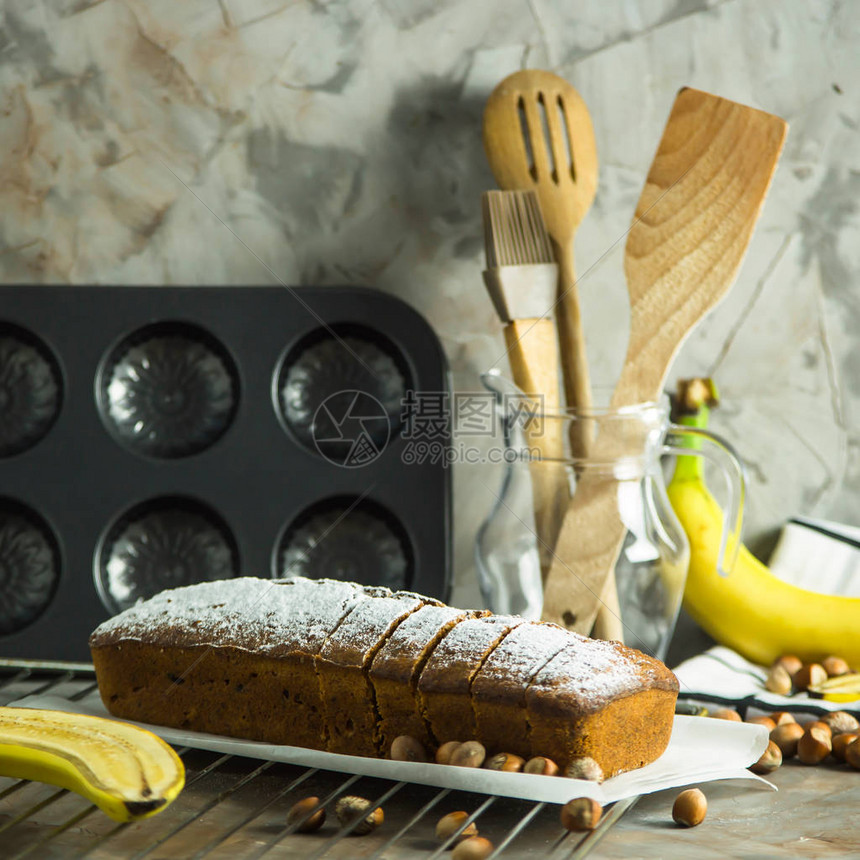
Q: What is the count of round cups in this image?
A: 6